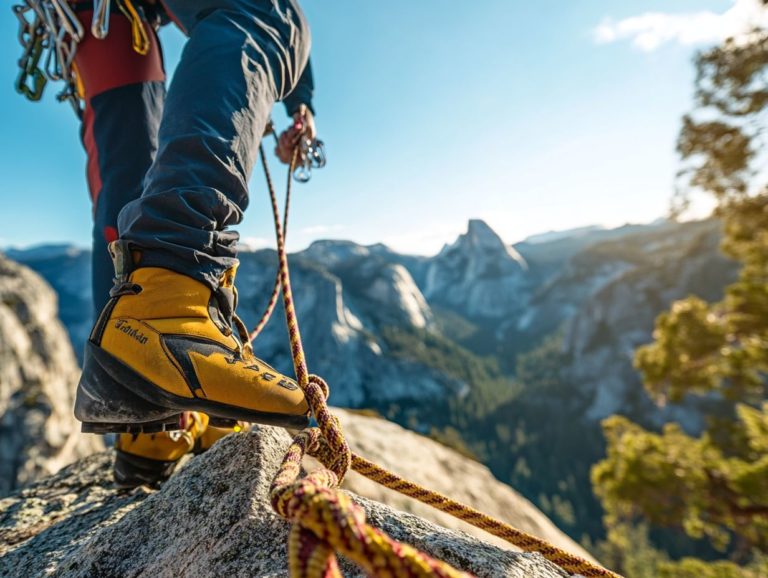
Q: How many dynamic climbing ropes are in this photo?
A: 1